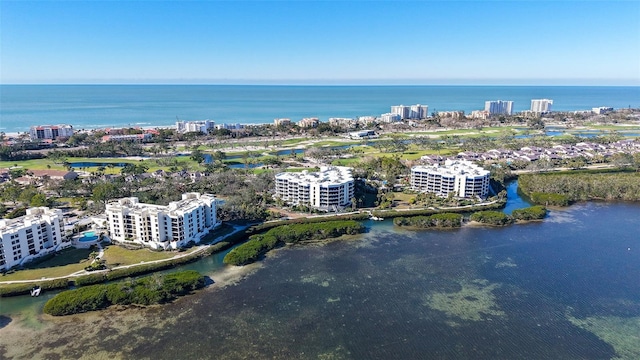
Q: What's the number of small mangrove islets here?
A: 5